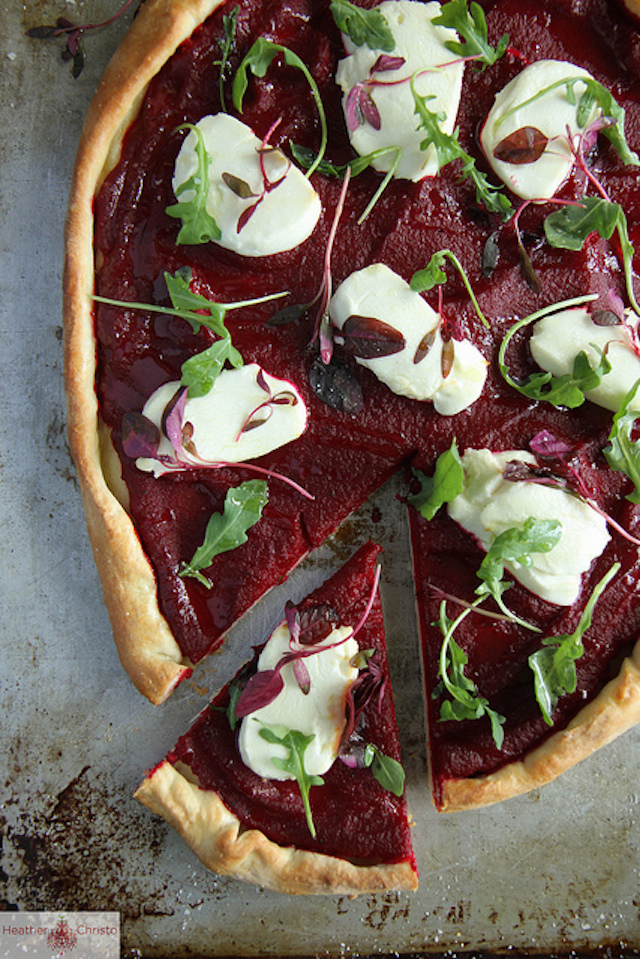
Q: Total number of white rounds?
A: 8